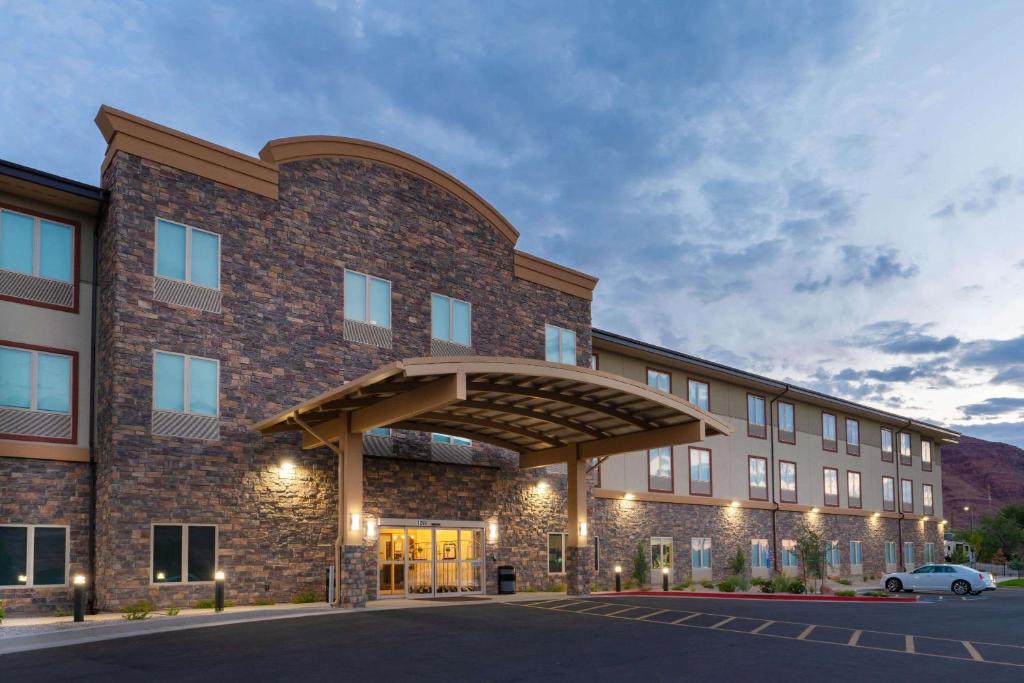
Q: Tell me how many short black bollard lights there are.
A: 4